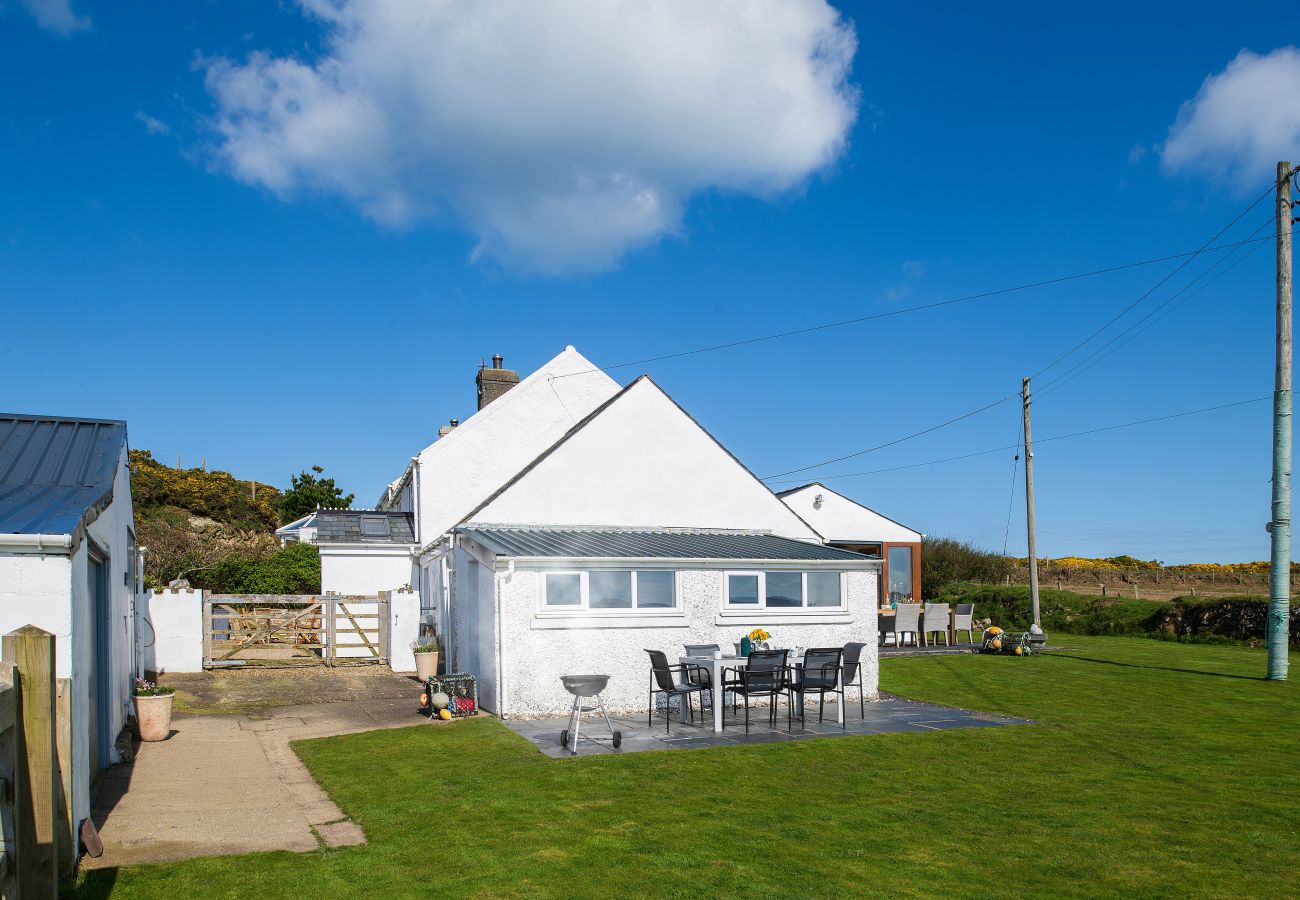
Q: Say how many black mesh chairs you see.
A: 6